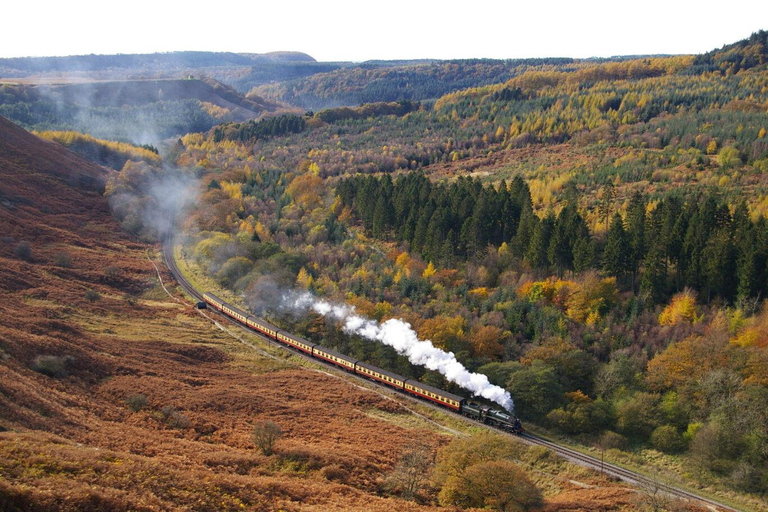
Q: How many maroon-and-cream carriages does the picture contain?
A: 7